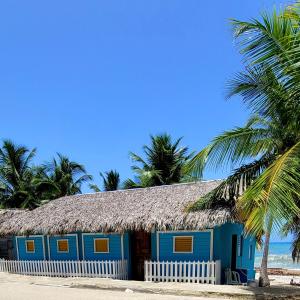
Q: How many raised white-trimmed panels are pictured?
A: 4